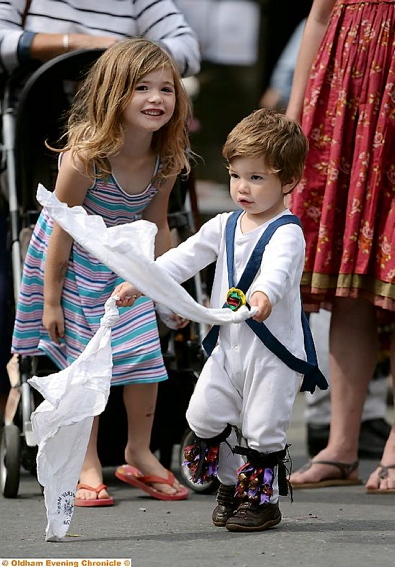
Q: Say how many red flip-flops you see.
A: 2